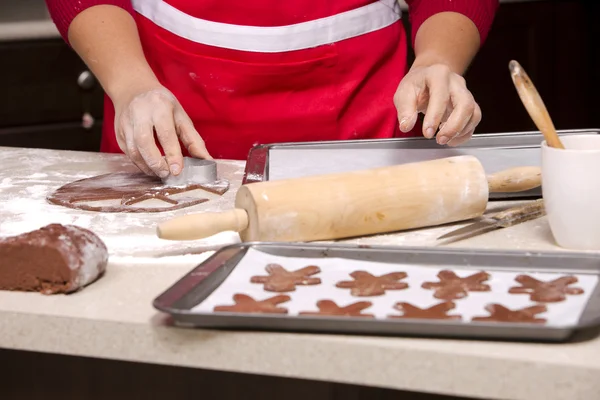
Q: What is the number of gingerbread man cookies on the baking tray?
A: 8